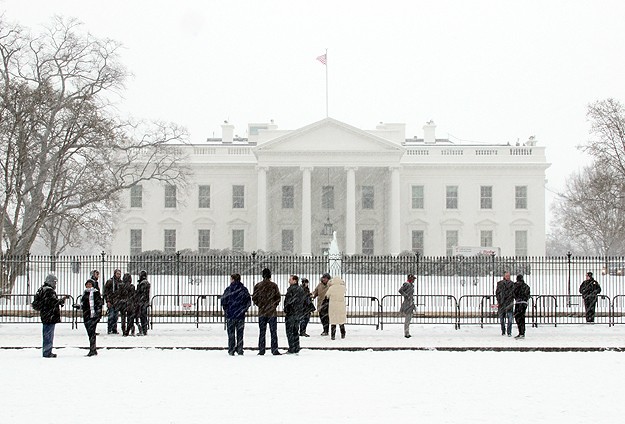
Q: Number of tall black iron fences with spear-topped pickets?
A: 1